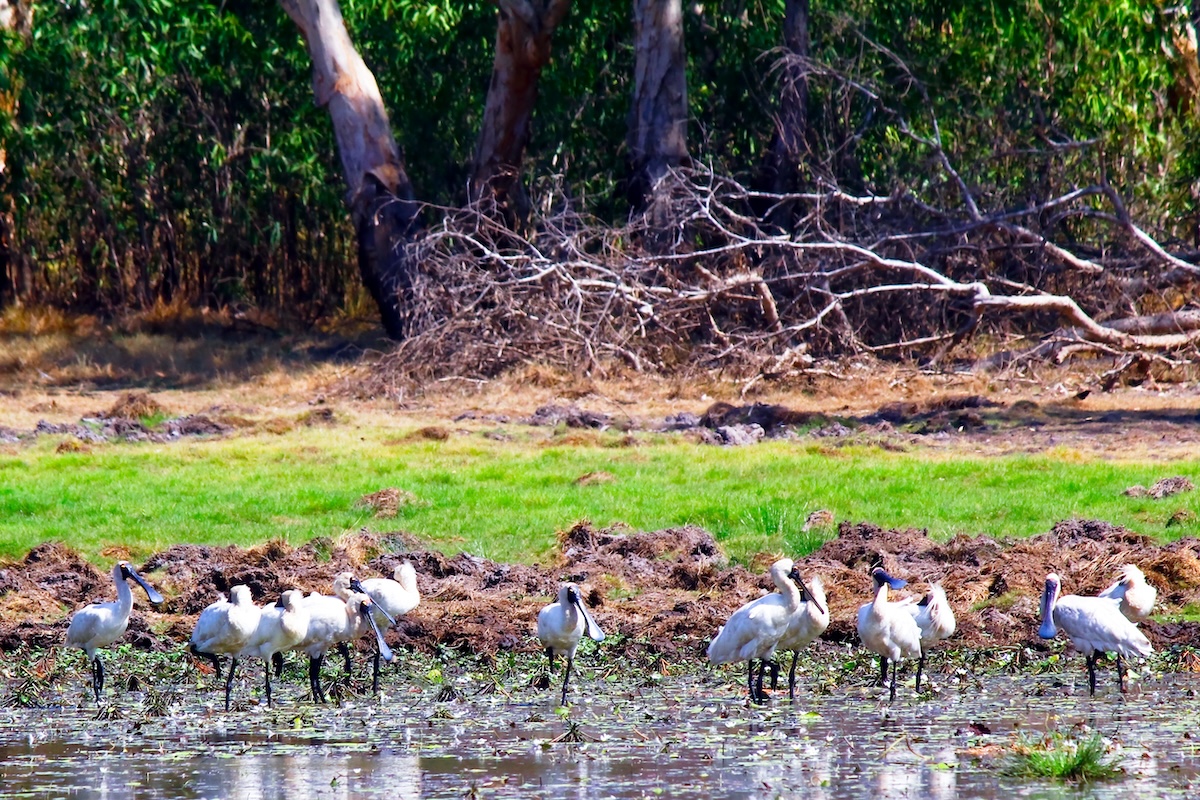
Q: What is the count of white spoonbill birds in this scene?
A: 13